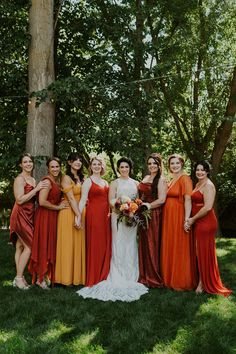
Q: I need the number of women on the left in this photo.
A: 4